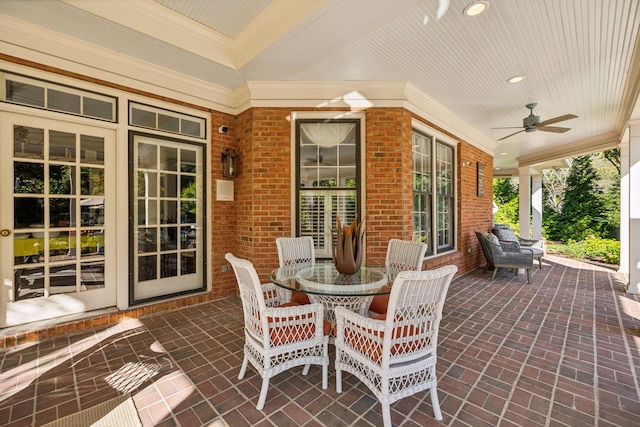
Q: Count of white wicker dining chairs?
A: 4